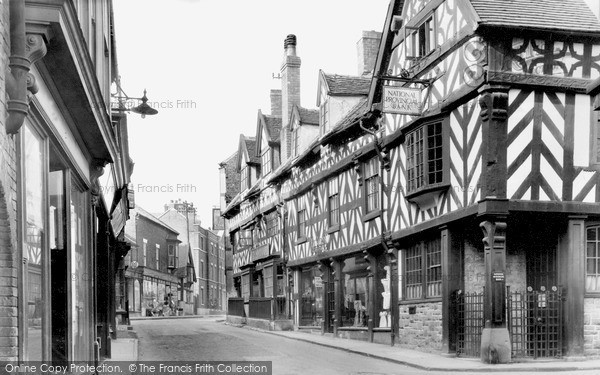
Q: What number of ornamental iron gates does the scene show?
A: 2